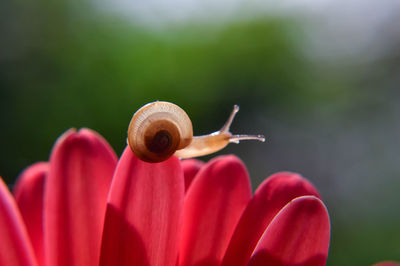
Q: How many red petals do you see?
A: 8